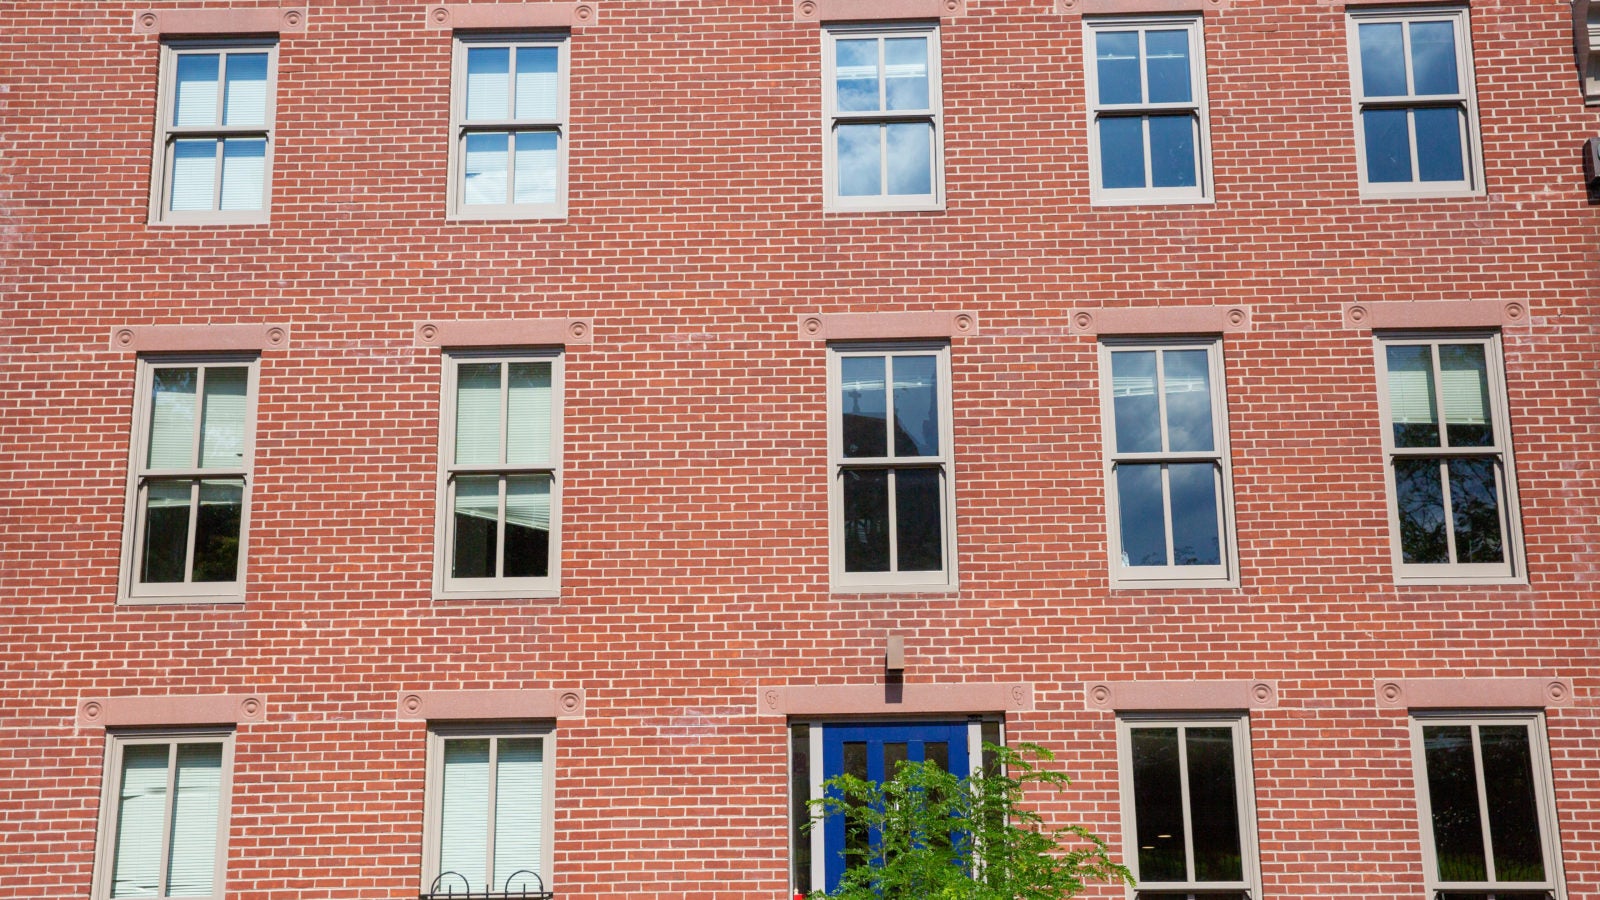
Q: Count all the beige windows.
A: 14